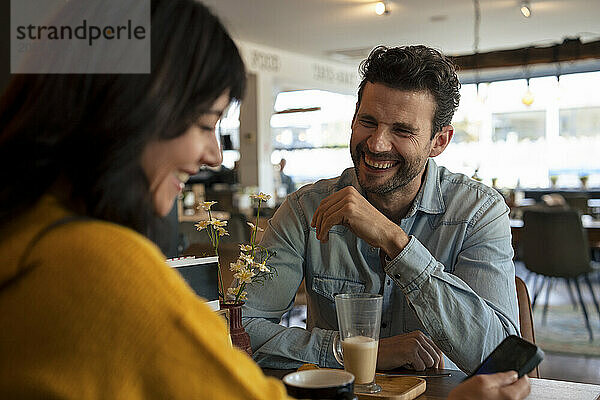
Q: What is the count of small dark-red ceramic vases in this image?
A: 1